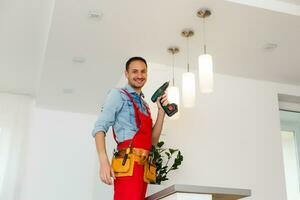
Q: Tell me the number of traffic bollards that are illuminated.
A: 0